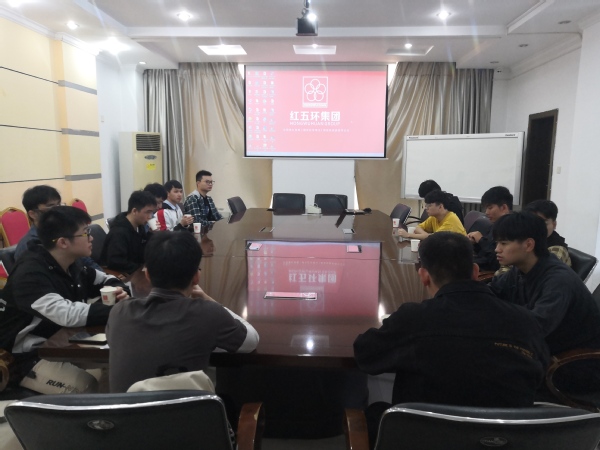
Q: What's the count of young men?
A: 13